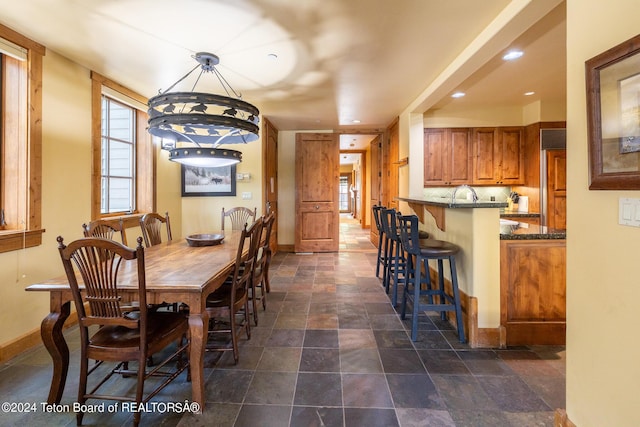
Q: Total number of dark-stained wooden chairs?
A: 6